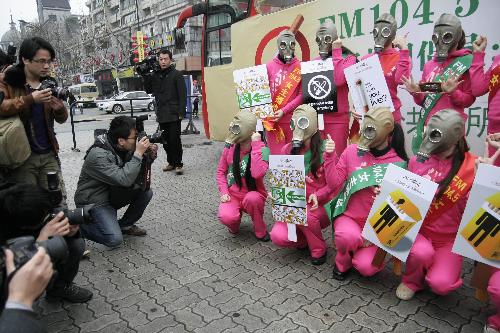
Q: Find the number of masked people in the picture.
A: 8